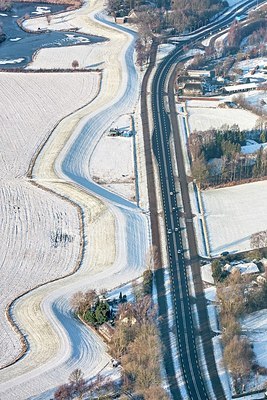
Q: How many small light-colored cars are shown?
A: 5